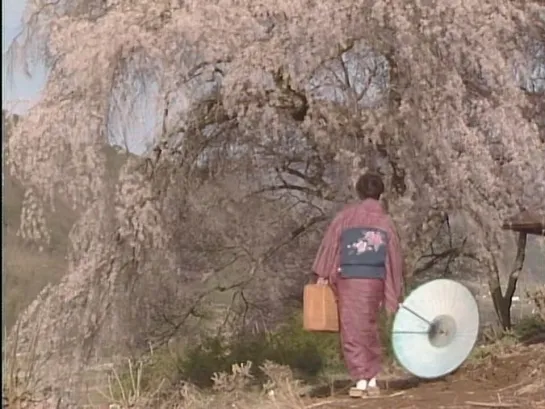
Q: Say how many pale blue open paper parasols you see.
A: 1